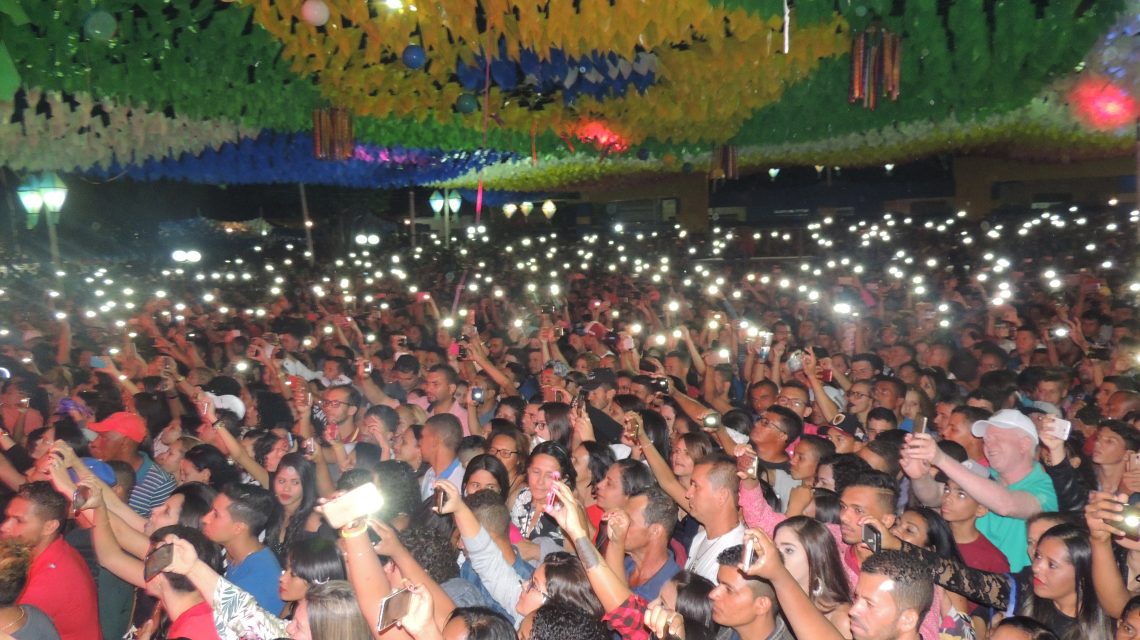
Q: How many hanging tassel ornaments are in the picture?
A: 3